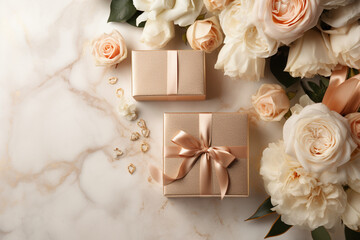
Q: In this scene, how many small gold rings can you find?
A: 8